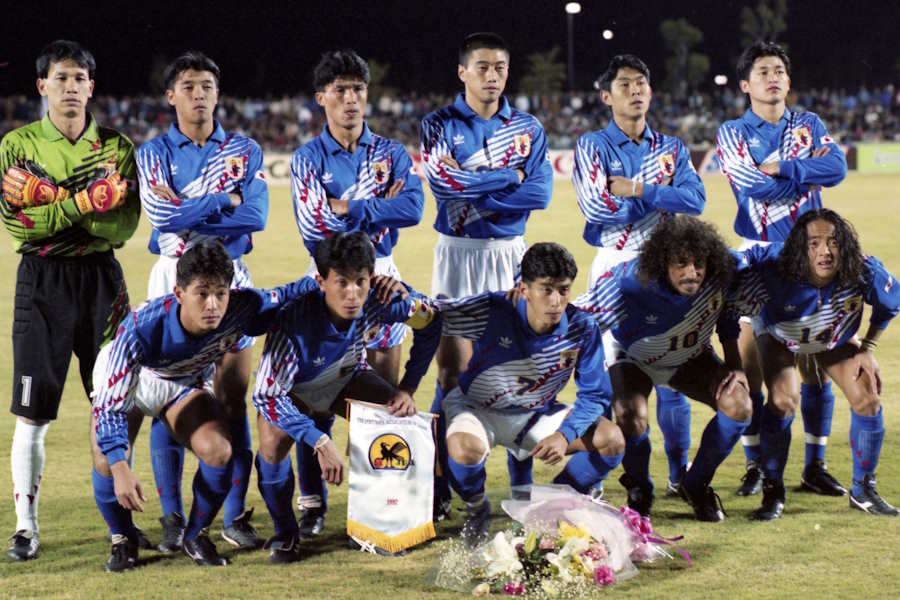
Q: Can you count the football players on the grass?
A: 11